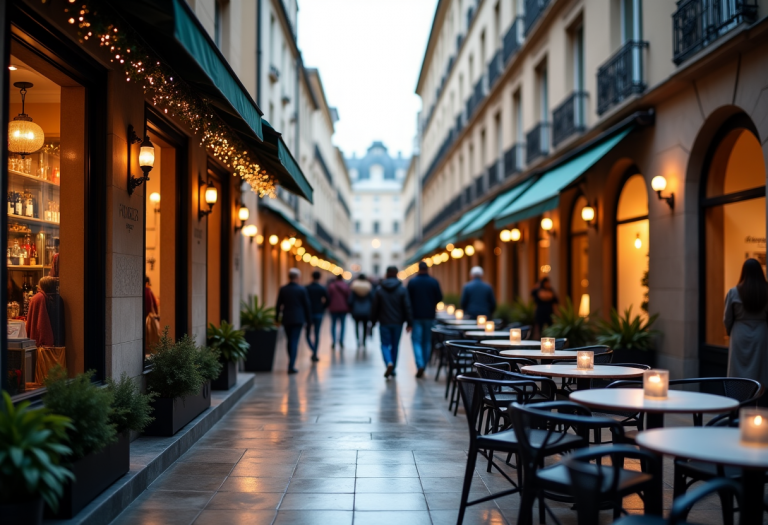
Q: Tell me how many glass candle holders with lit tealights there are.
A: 10